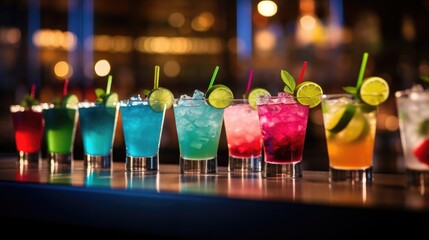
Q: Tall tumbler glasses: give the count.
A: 9